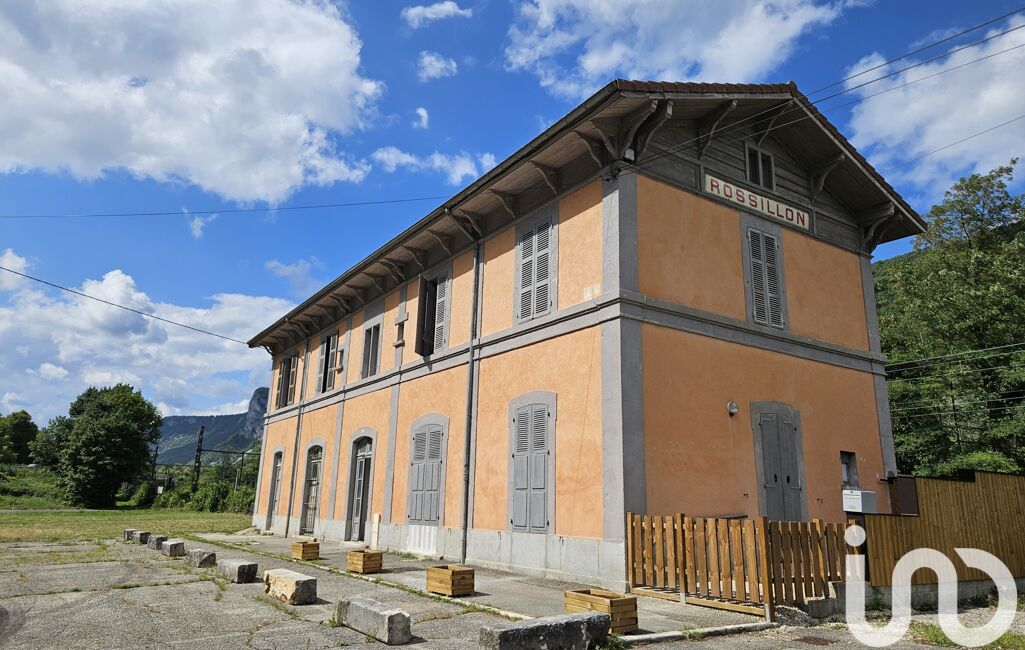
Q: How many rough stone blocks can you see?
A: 9